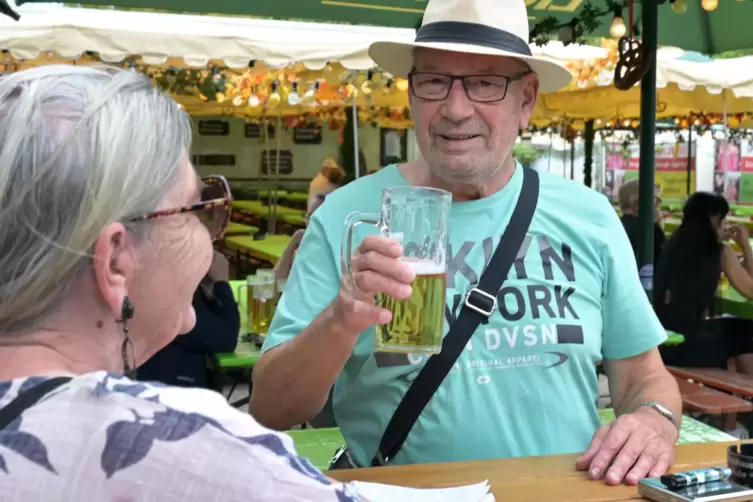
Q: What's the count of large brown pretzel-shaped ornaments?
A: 1